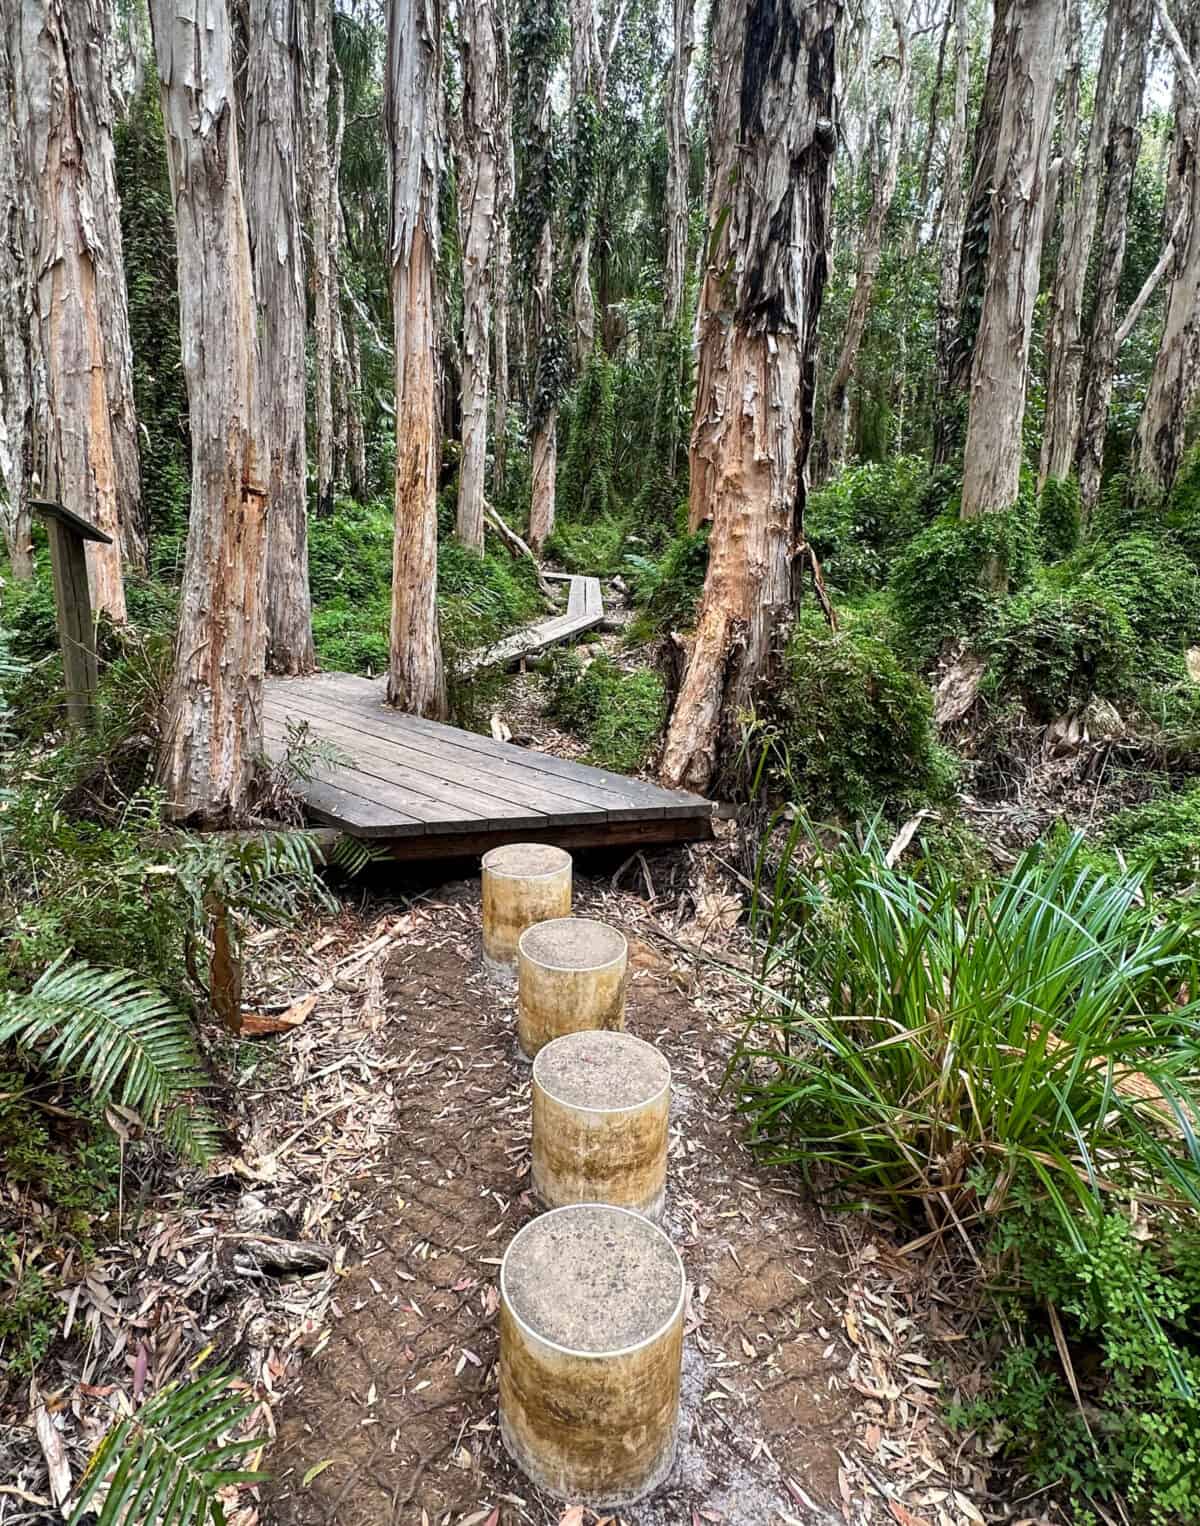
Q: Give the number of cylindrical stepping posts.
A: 4